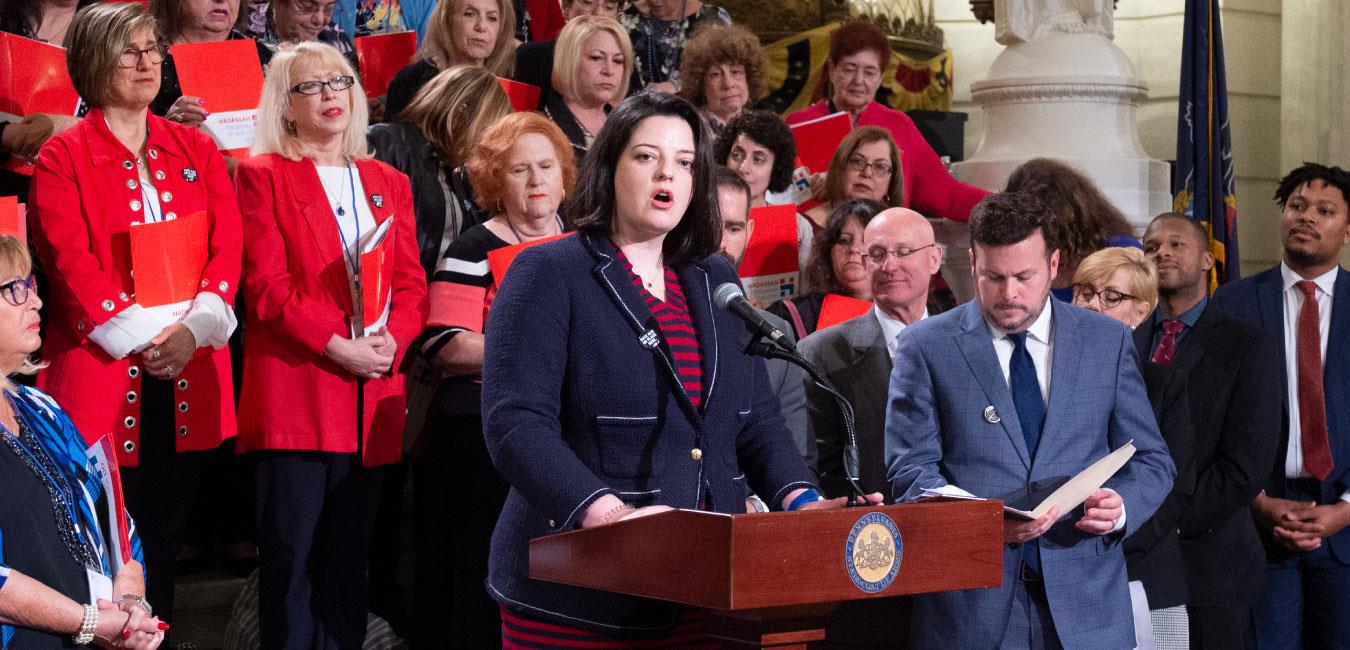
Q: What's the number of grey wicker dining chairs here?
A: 0